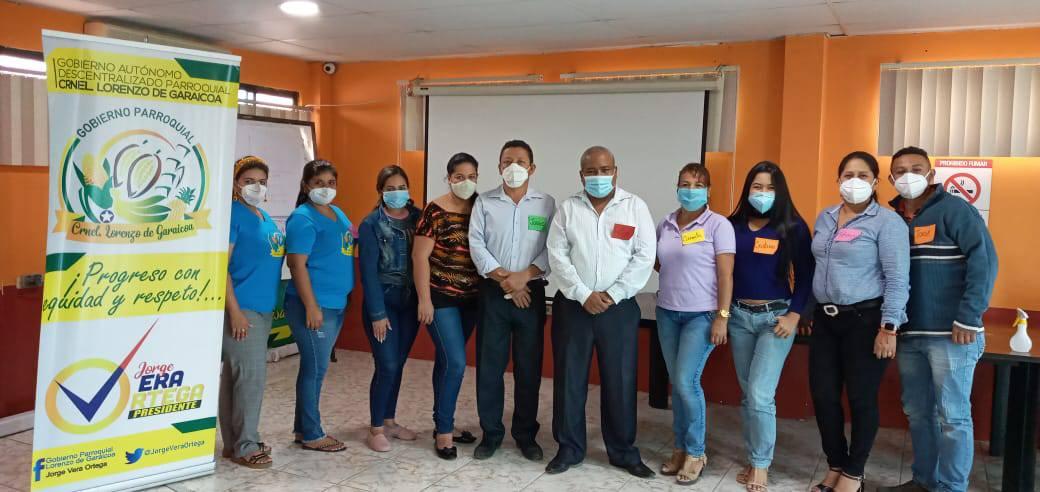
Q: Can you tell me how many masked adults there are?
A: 10